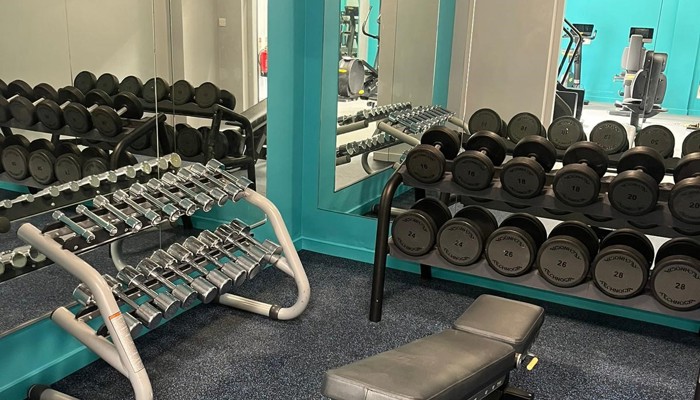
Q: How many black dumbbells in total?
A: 12